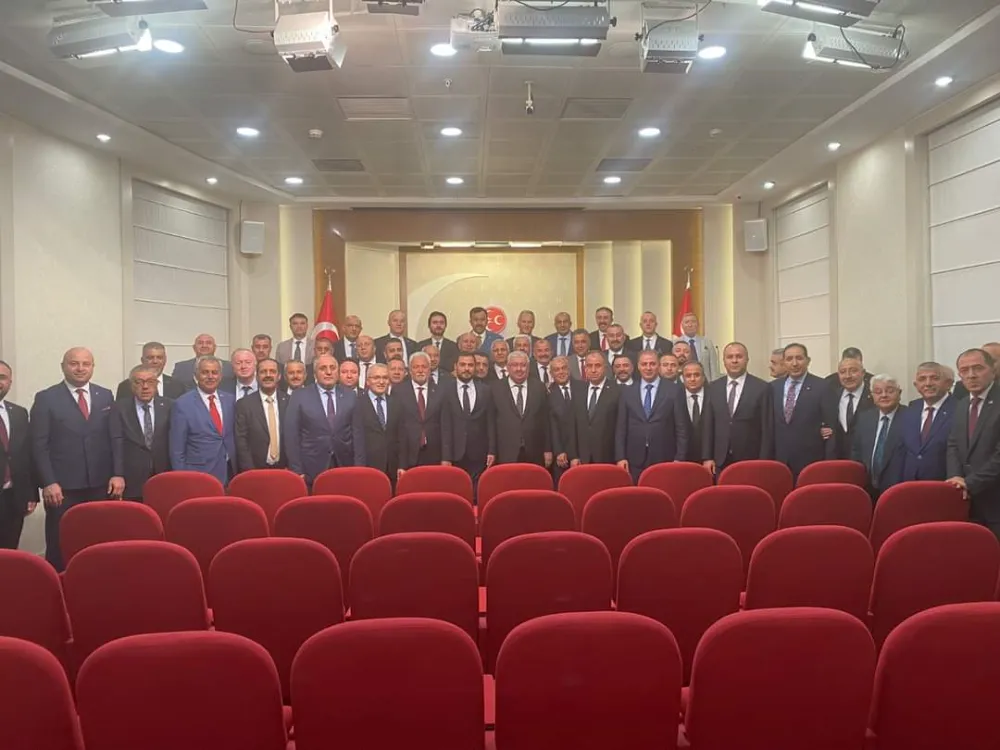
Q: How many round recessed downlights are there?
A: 14